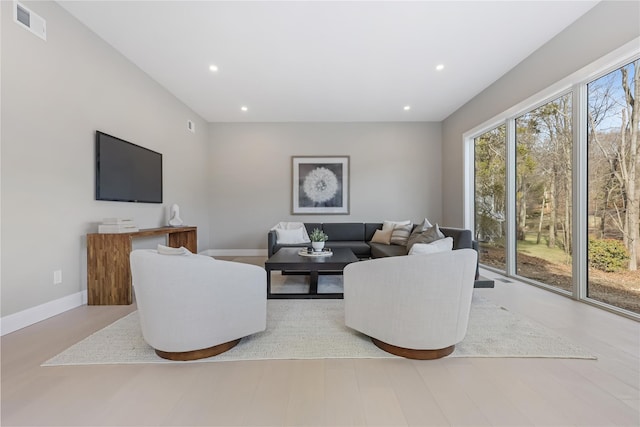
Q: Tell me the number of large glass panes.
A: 3